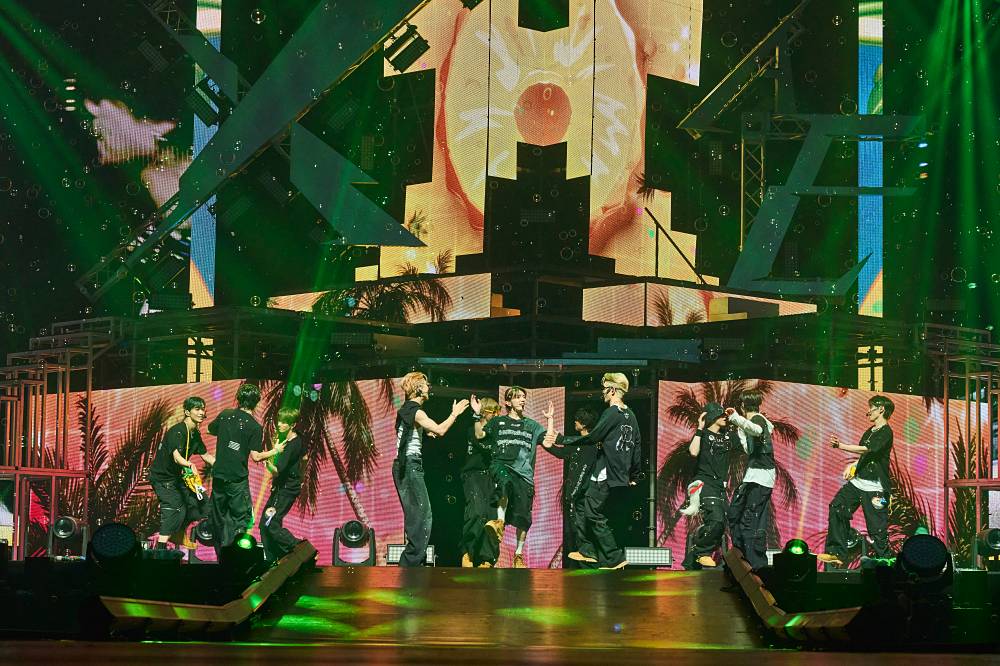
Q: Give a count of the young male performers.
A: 11